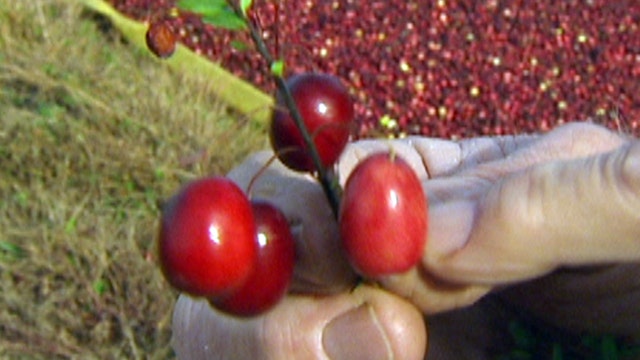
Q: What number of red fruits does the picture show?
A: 4